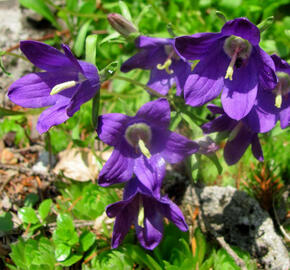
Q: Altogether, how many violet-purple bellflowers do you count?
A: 7